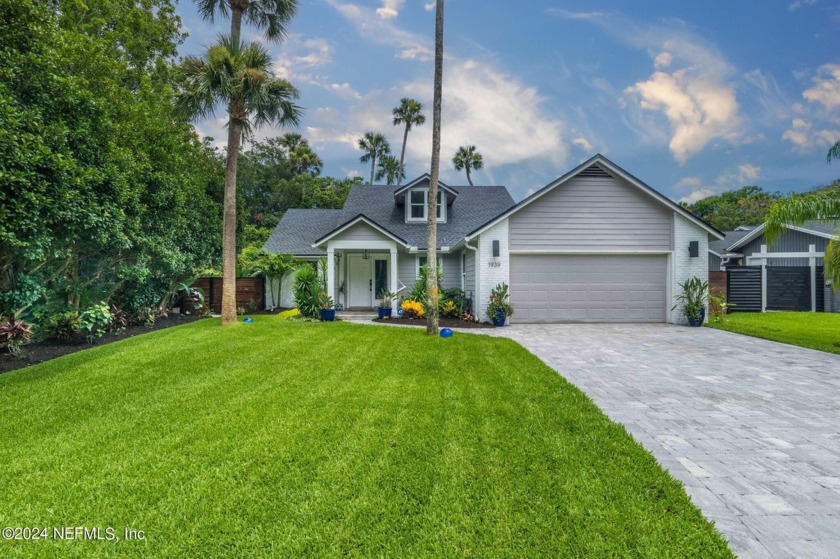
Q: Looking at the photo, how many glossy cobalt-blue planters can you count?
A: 4